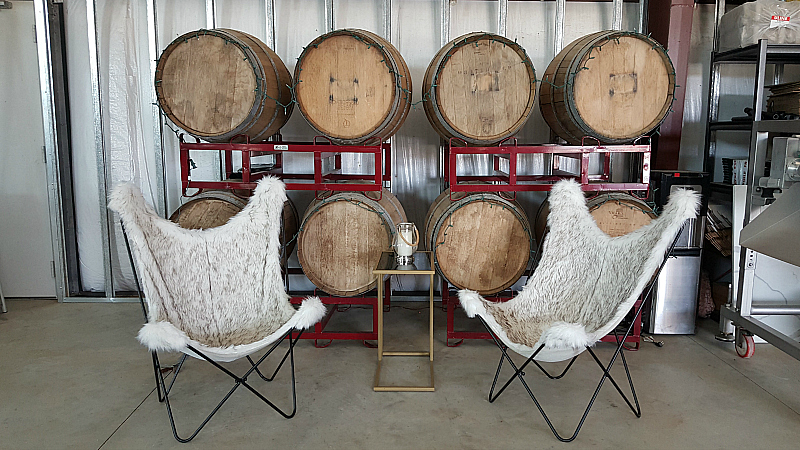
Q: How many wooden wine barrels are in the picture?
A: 8